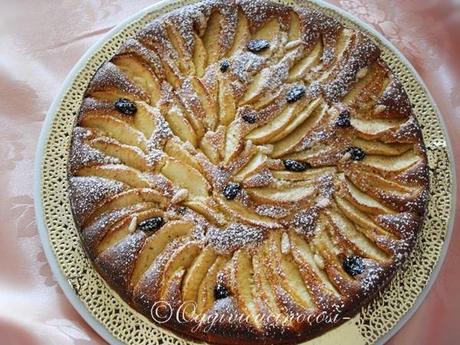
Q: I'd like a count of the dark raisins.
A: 12